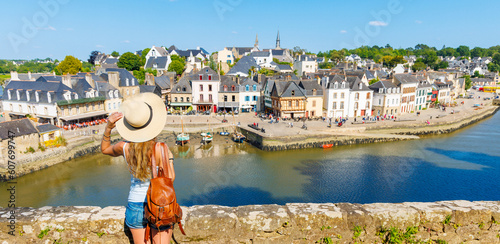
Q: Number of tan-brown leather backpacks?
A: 1